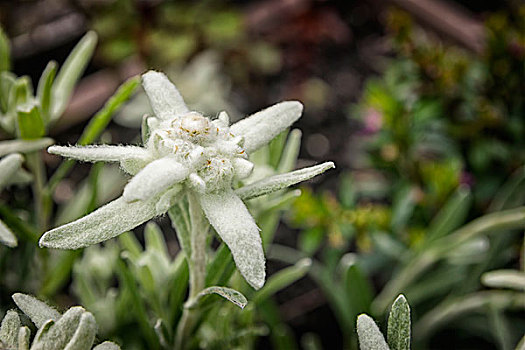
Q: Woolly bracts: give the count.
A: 7